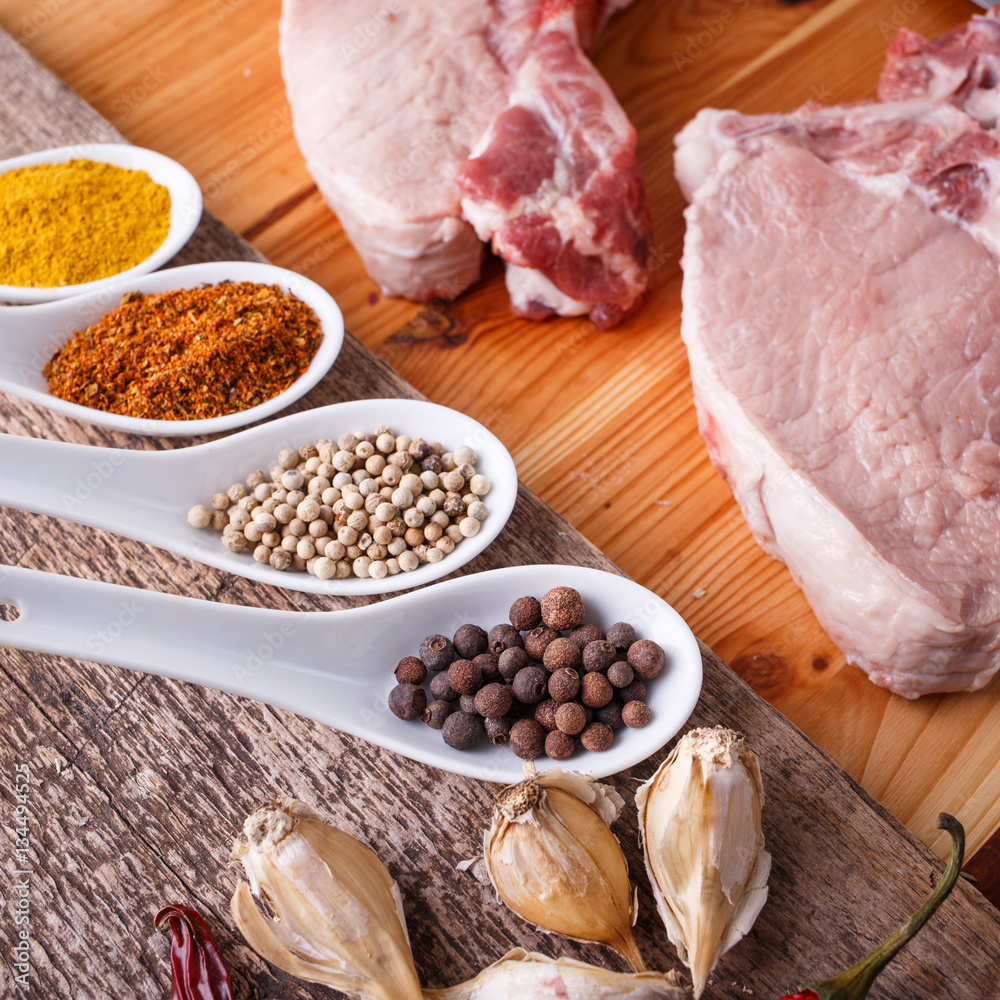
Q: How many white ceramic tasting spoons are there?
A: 4